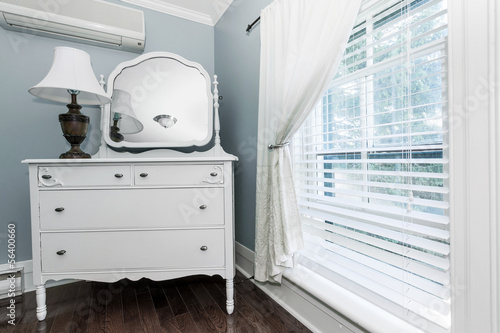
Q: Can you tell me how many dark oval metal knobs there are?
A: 8